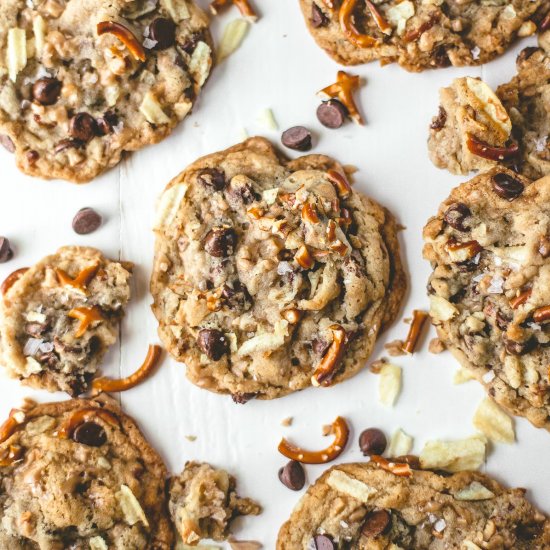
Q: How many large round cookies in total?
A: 6